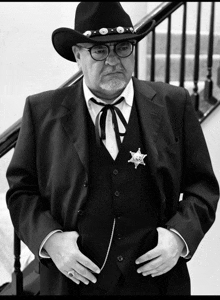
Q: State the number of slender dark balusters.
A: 7